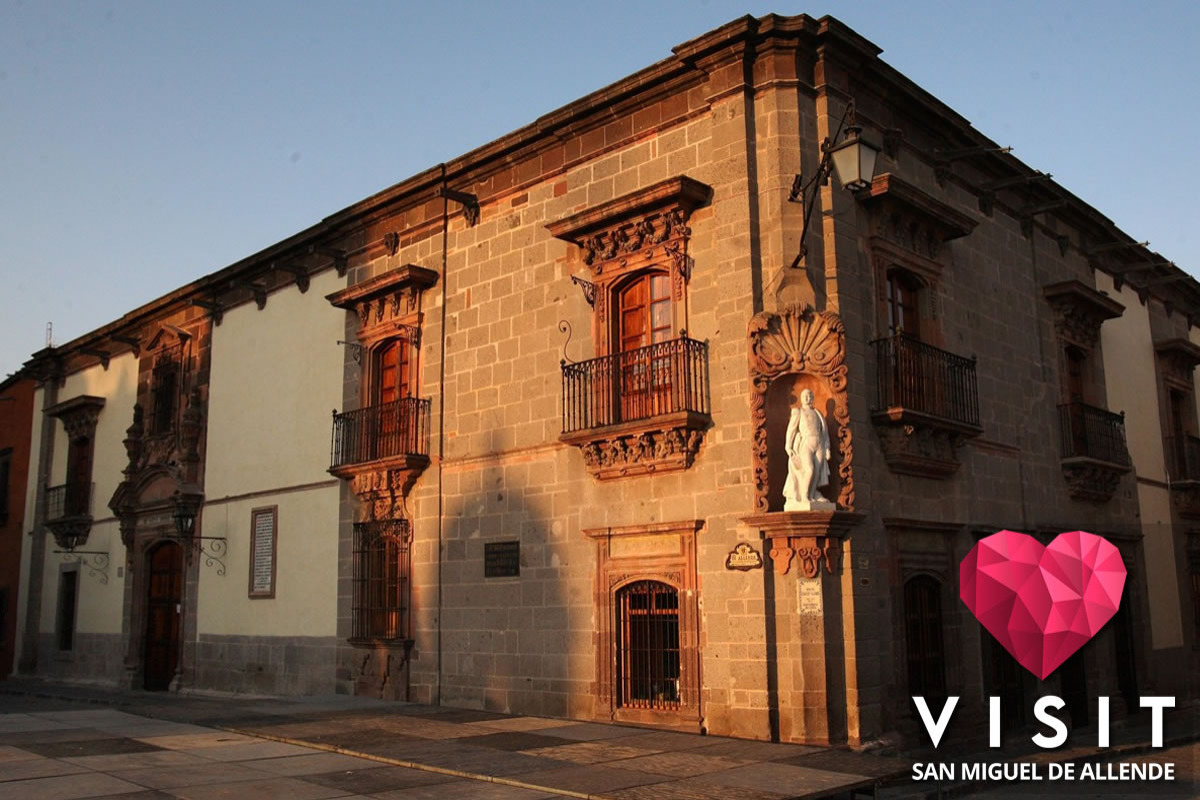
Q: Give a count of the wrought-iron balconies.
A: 6